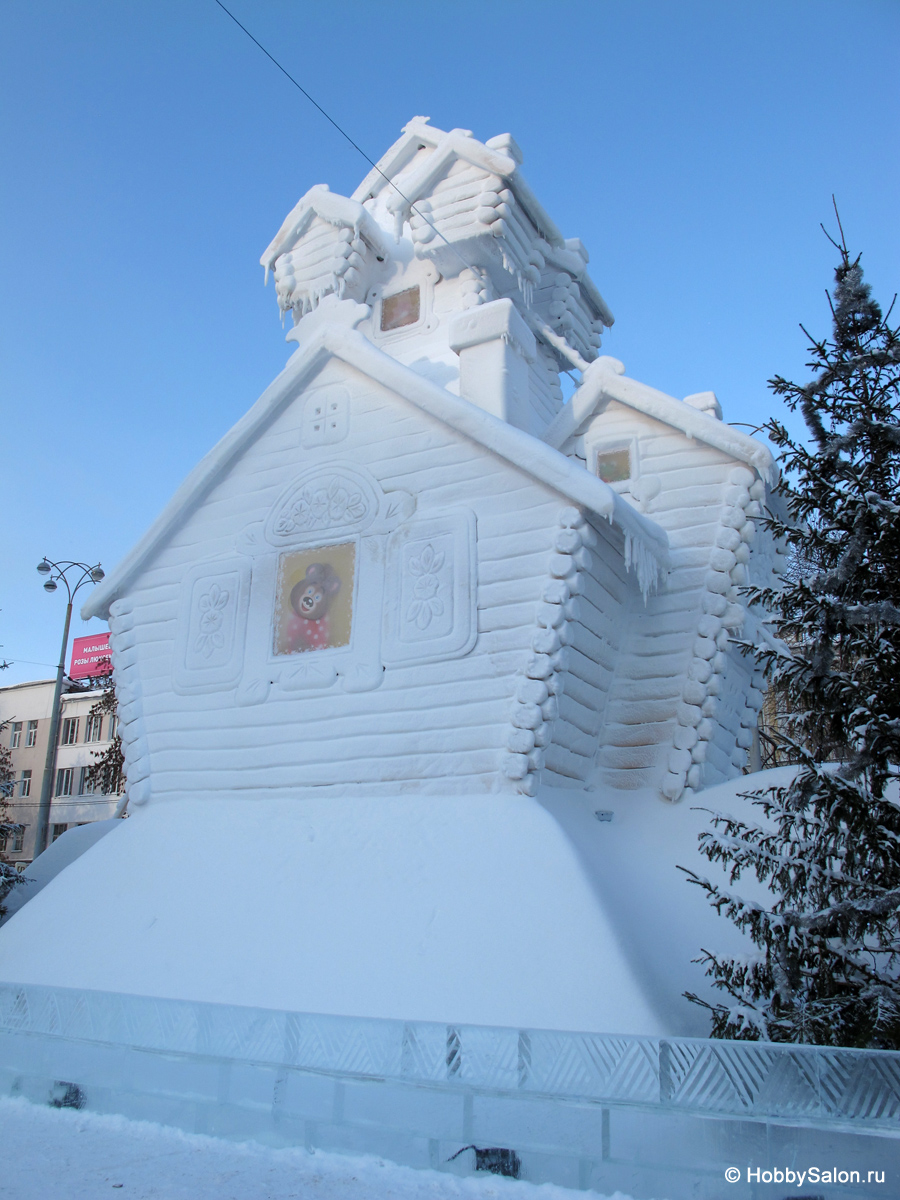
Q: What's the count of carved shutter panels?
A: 2